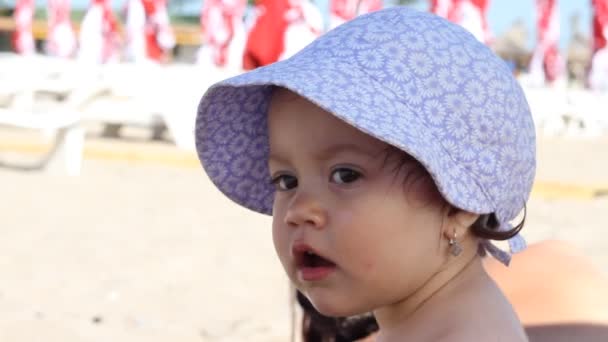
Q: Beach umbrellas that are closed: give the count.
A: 10